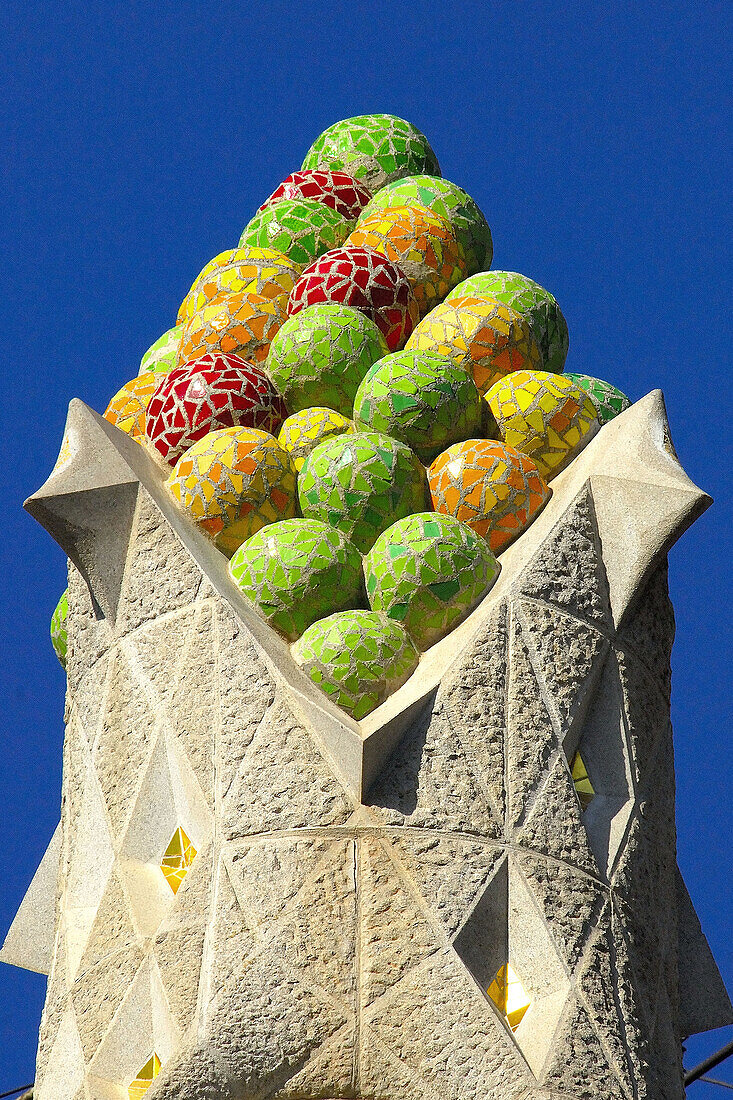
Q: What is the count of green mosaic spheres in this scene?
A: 13